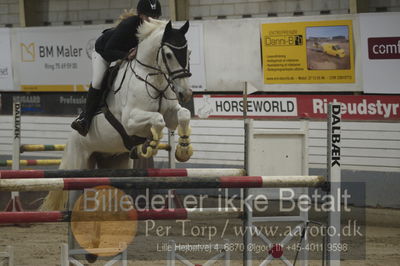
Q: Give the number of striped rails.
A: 5